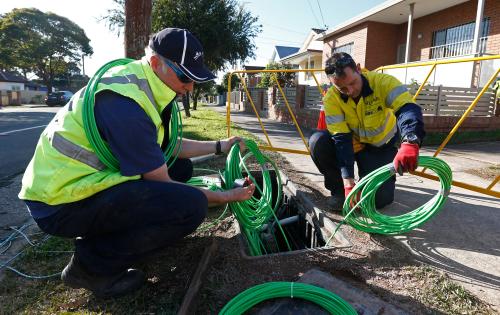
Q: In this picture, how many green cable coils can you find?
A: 4